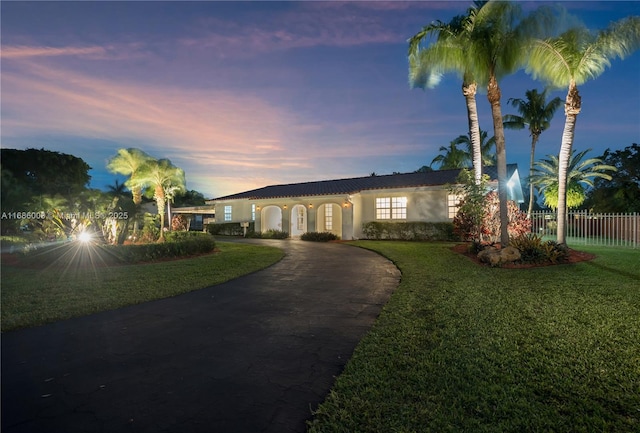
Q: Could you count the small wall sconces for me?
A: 4